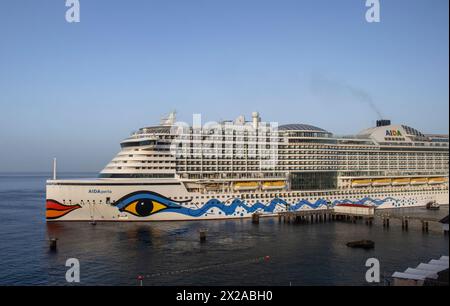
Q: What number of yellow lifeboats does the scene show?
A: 7